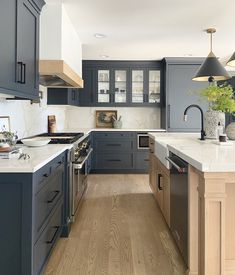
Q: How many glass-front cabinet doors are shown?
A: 4